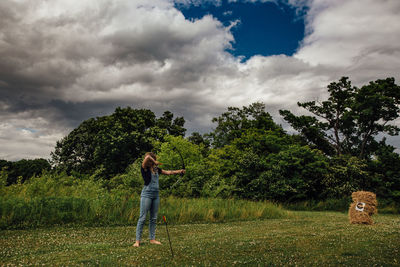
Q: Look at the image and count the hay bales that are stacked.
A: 3